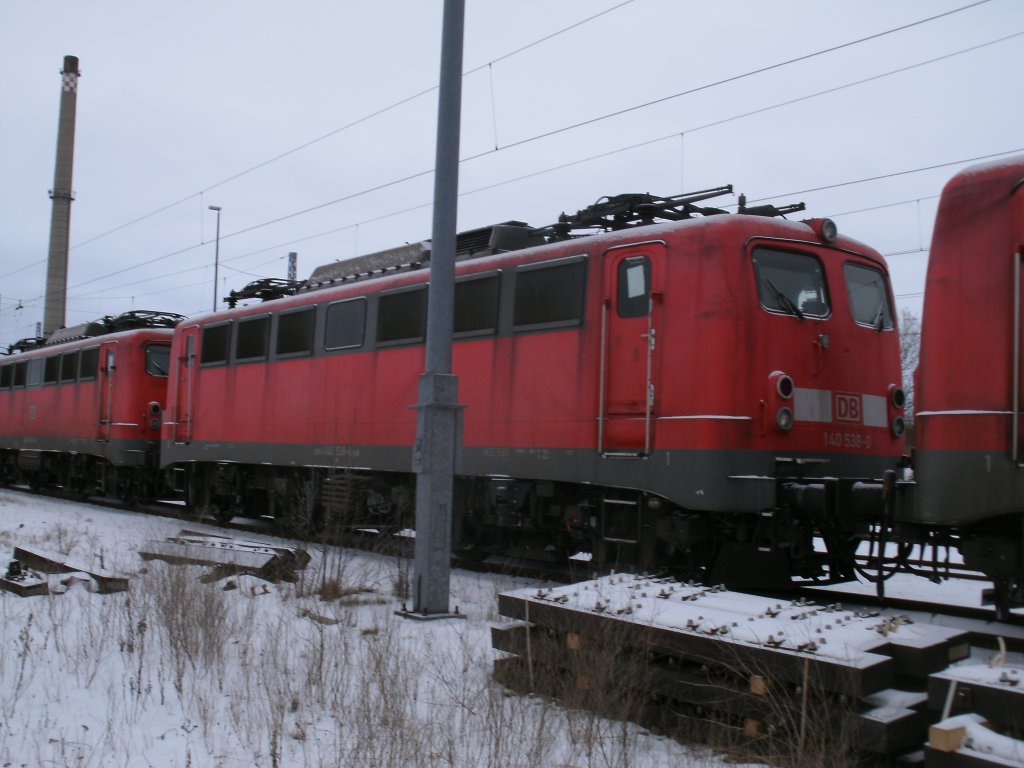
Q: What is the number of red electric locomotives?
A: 3